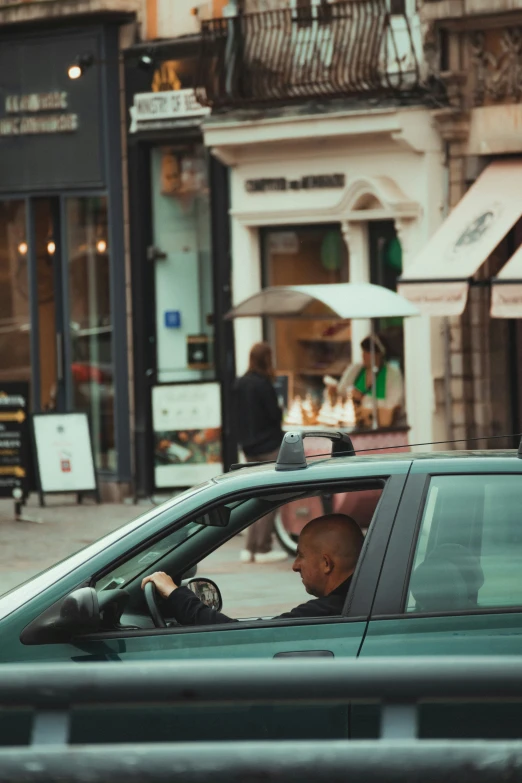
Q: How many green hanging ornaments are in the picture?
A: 2